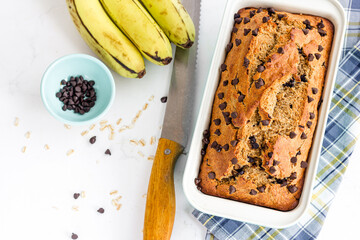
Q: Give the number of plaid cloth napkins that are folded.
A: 1